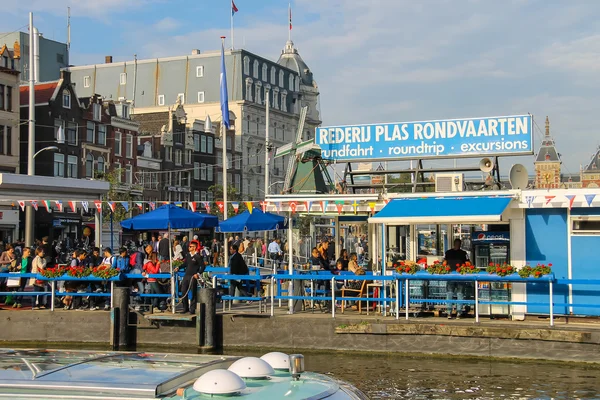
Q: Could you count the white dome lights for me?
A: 3